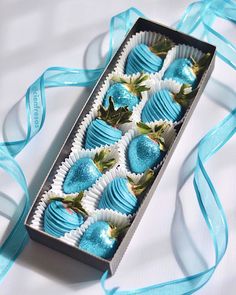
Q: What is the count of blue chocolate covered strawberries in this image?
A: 10